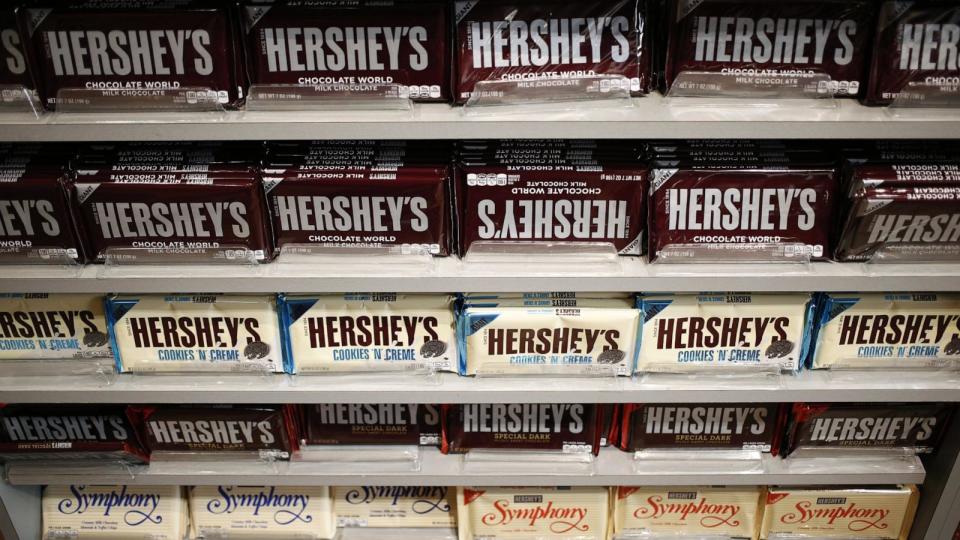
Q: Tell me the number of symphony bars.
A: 6